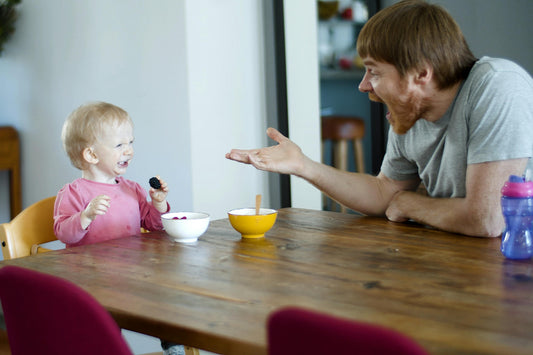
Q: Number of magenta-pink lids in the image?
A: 1